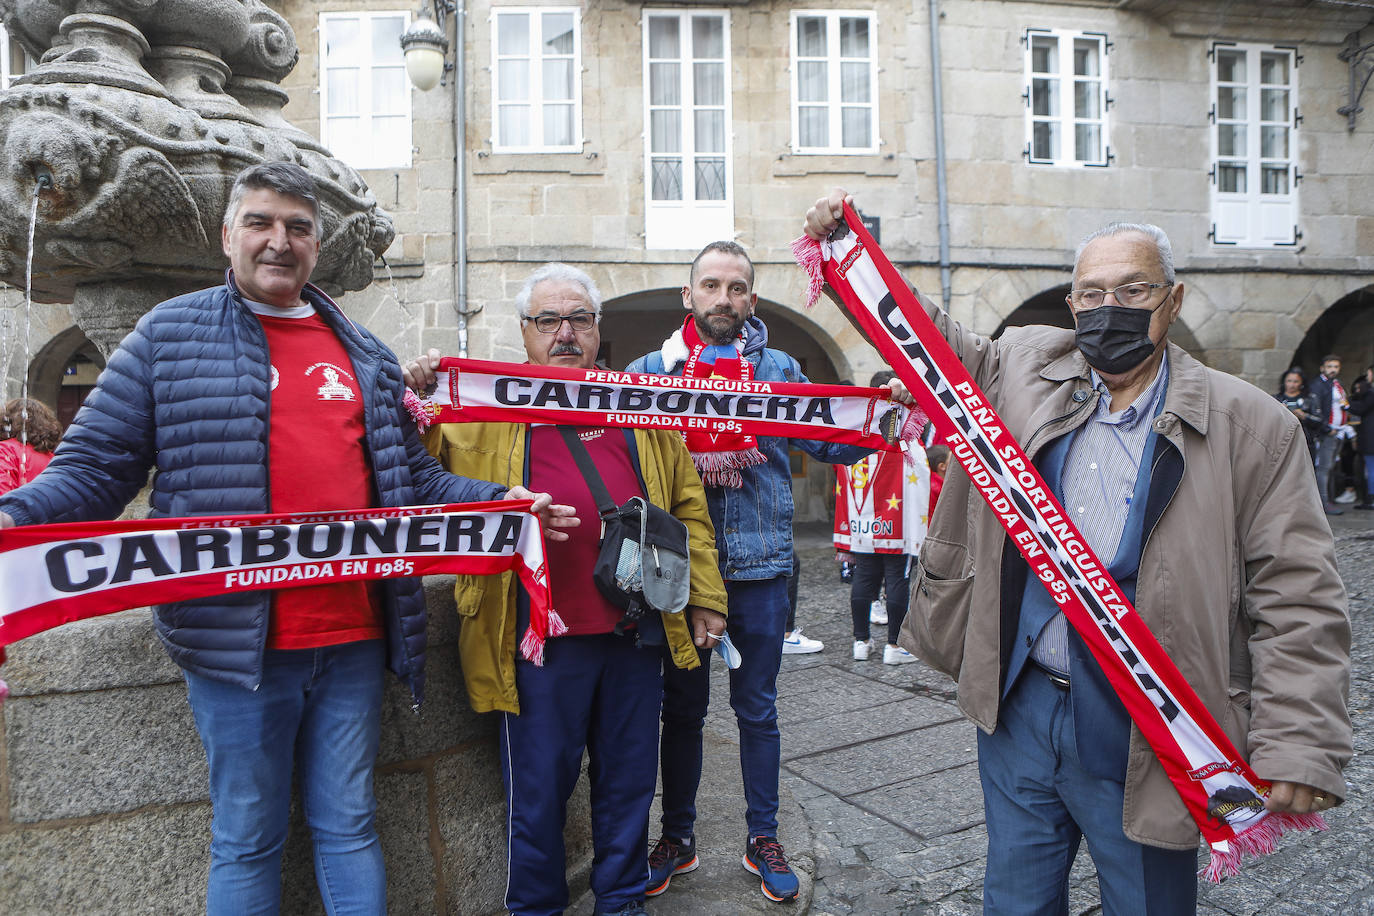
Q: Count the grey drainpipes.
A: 2